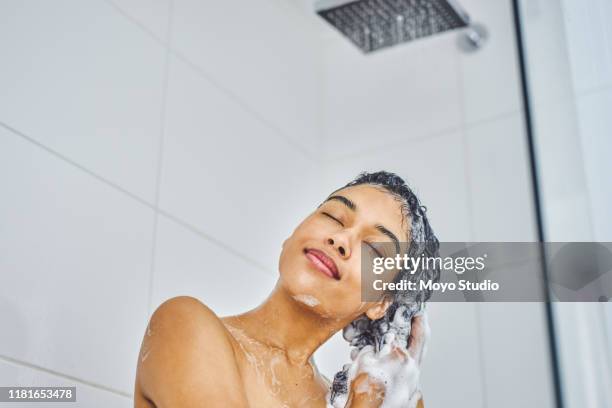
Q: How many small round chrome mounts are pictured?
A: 1